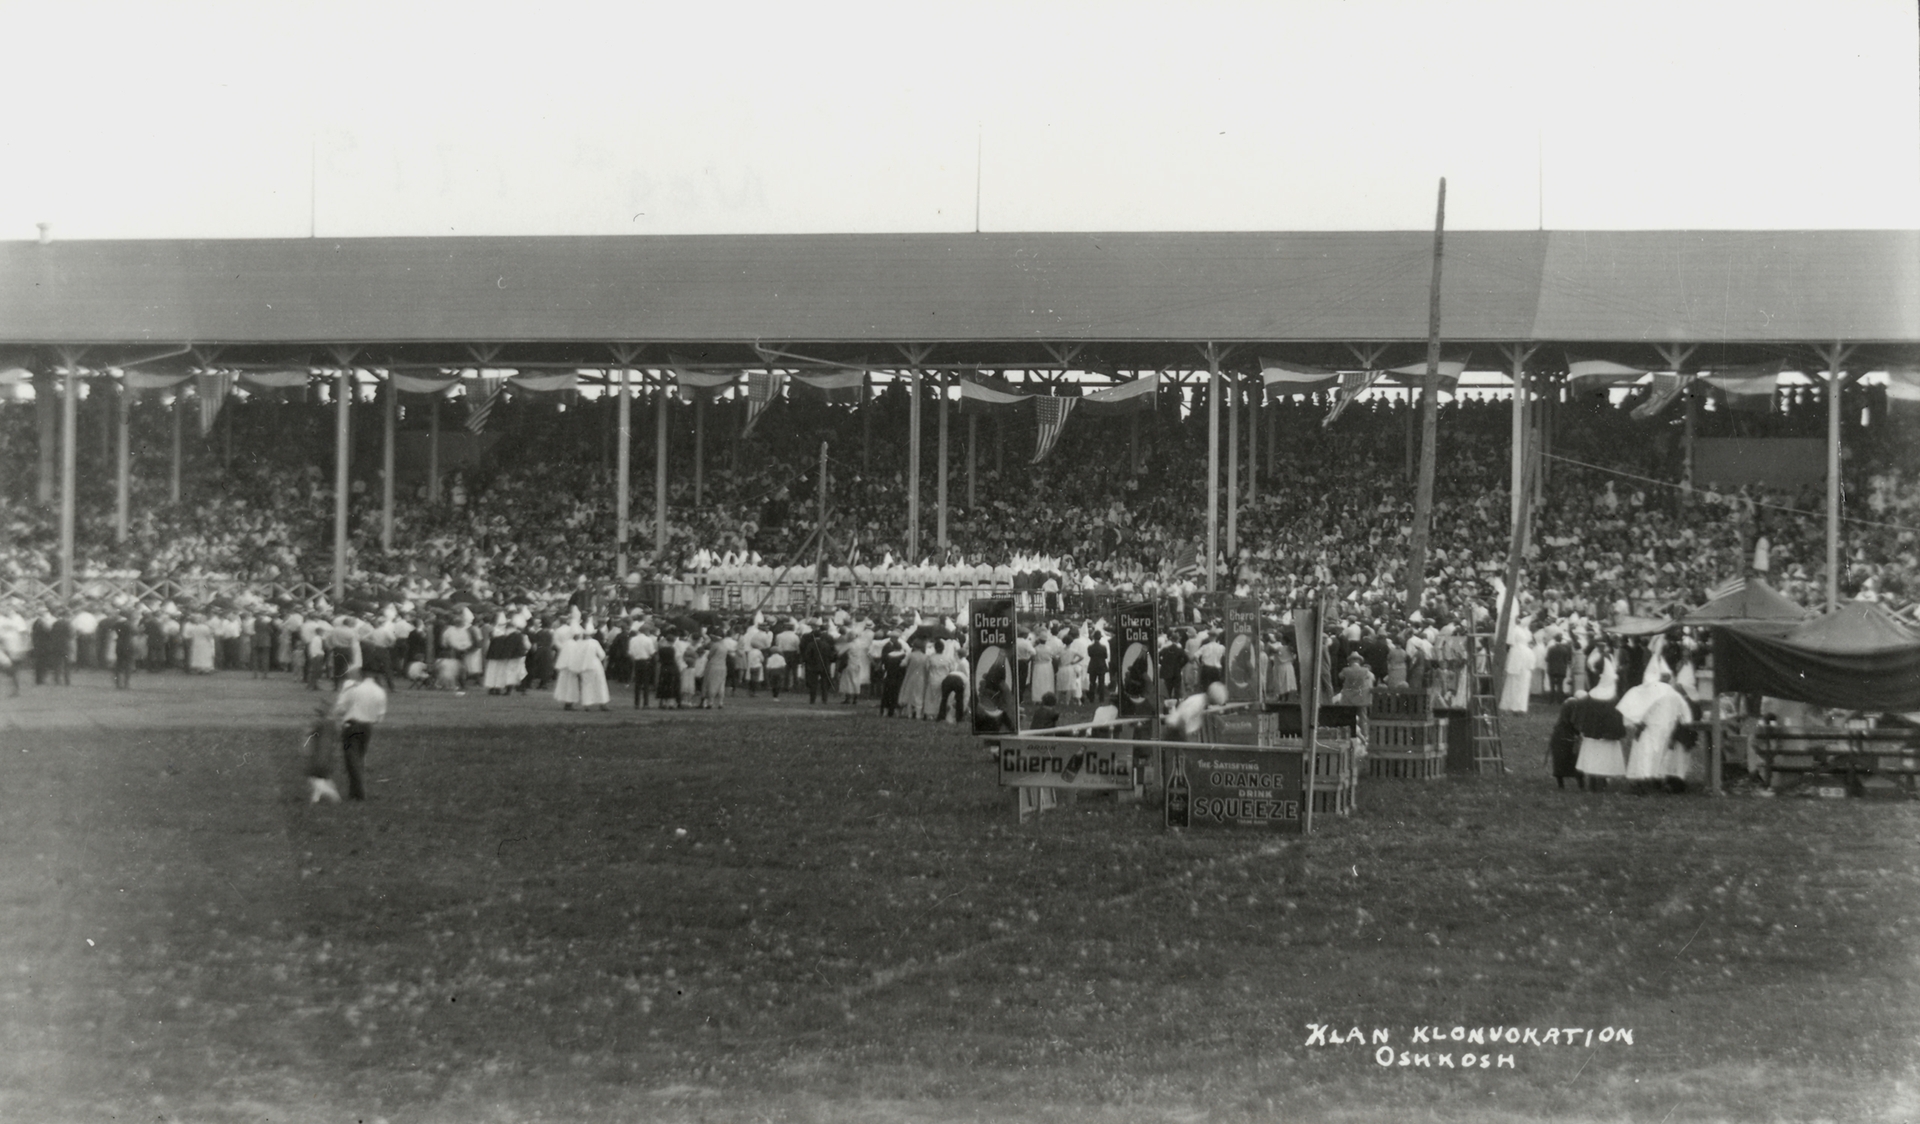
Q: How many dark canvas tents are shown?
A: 2